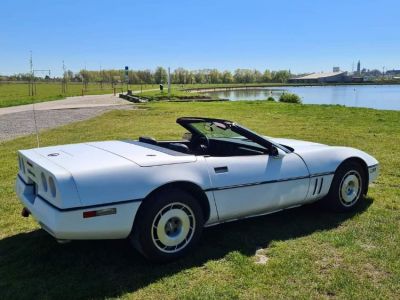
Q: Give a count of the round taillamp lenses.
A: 4